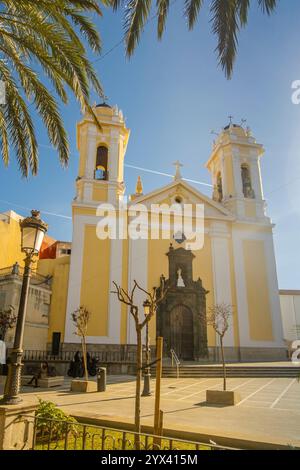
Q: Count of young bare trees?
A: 3